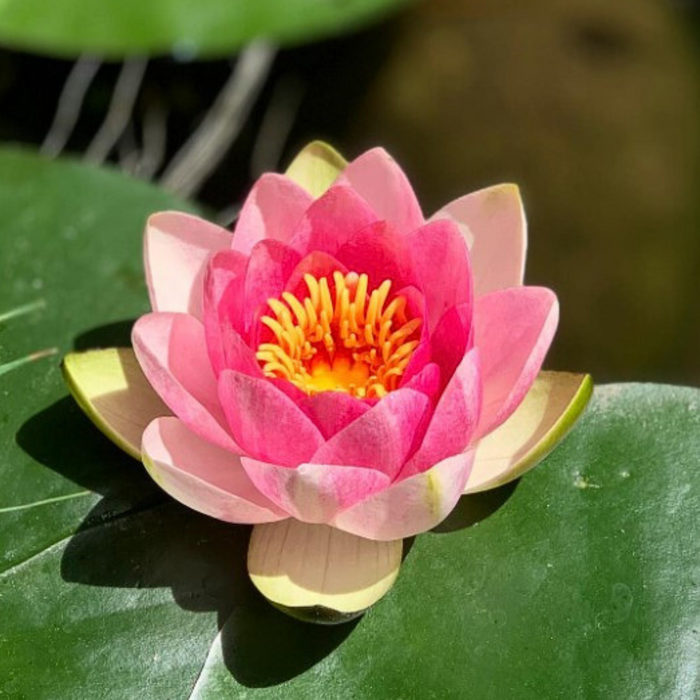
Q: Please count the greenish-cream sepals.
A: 4